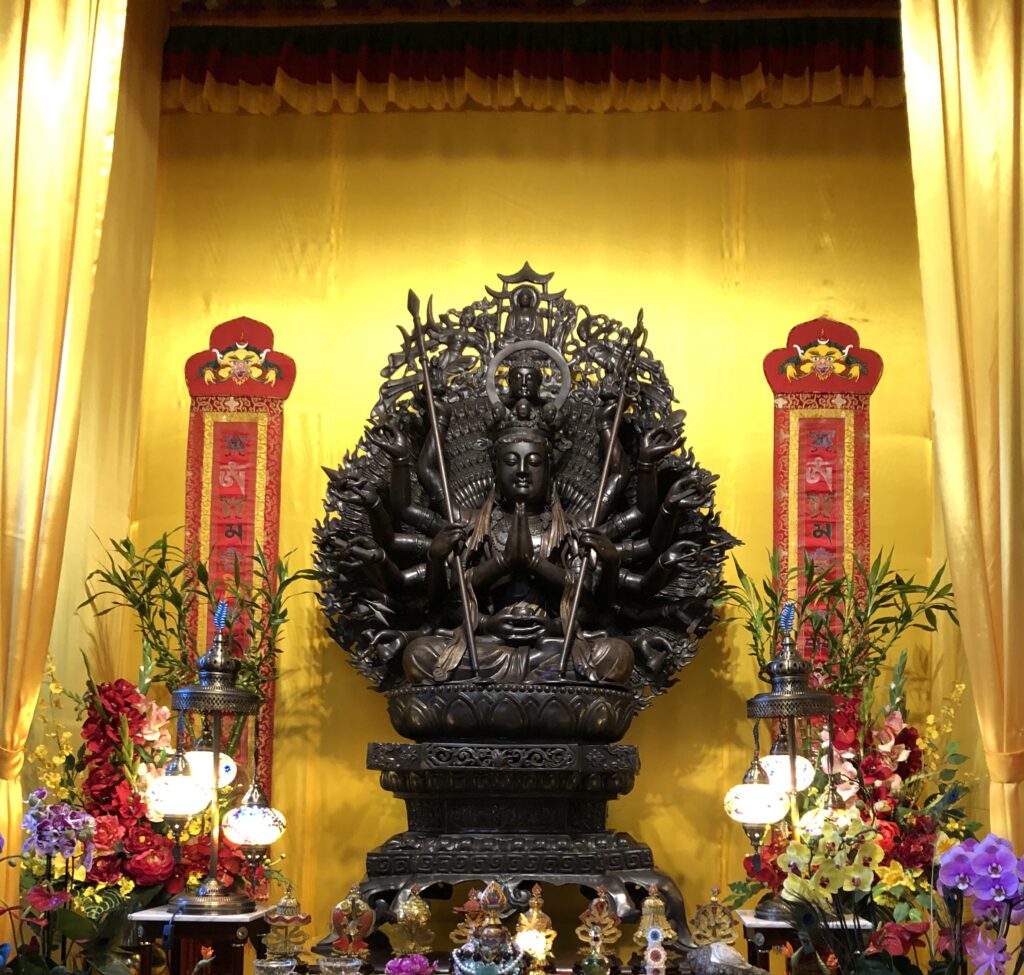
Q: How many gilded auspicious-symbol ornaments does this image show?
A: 8